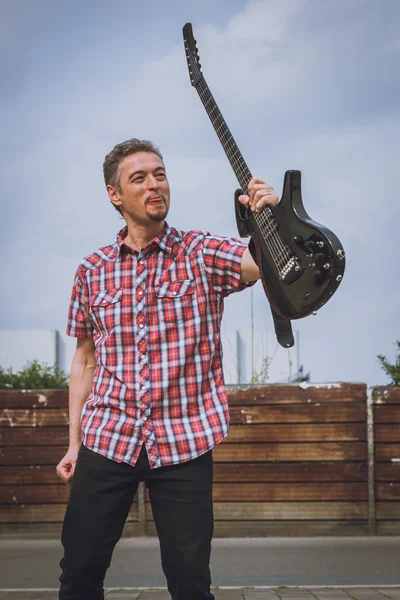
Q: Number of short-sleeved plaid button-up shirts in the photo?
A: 1